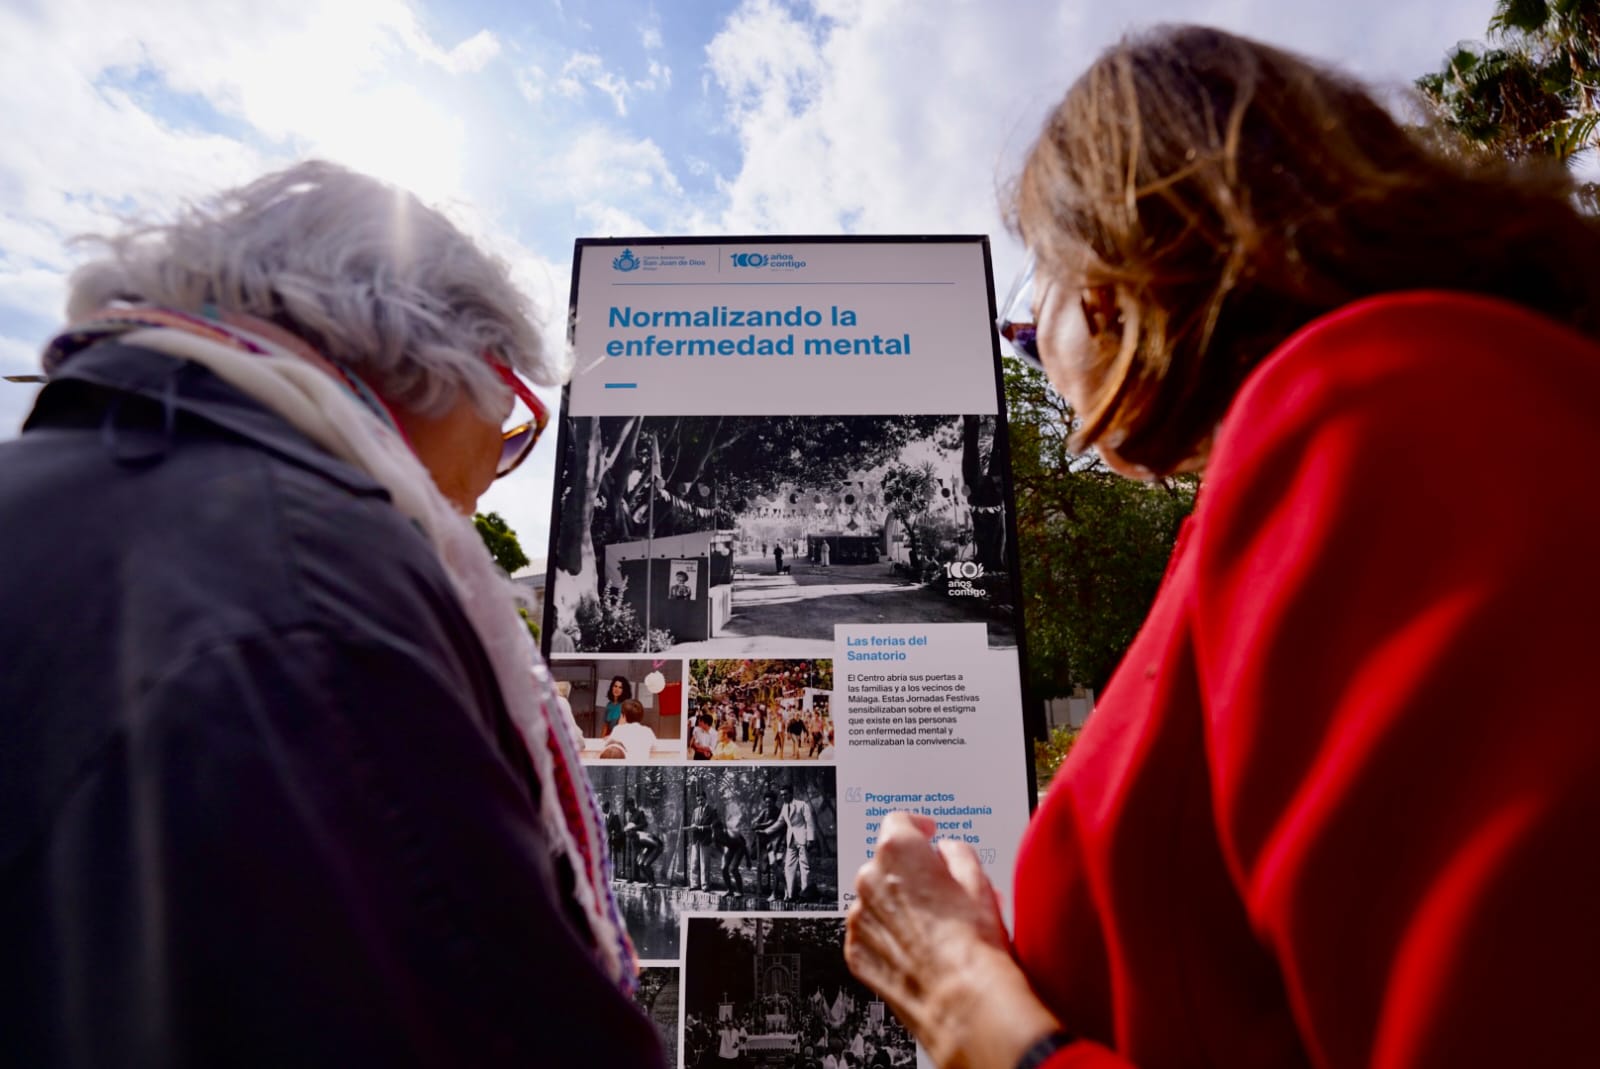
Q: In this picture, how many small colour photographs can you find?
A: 2